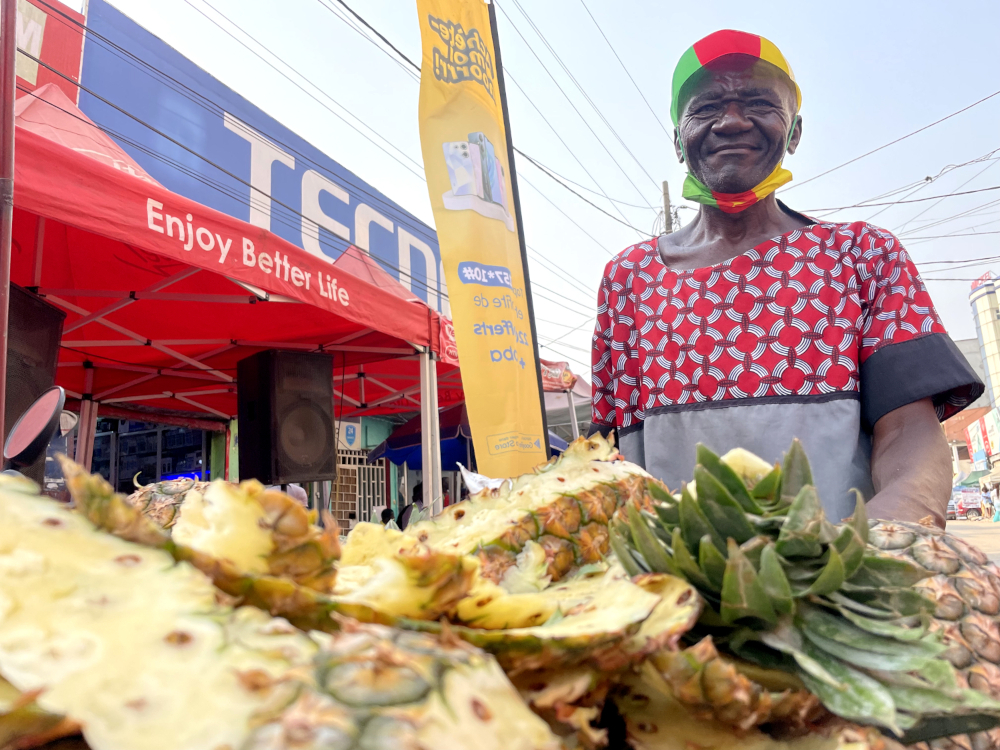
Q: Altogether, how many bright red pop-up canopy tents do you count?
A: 2